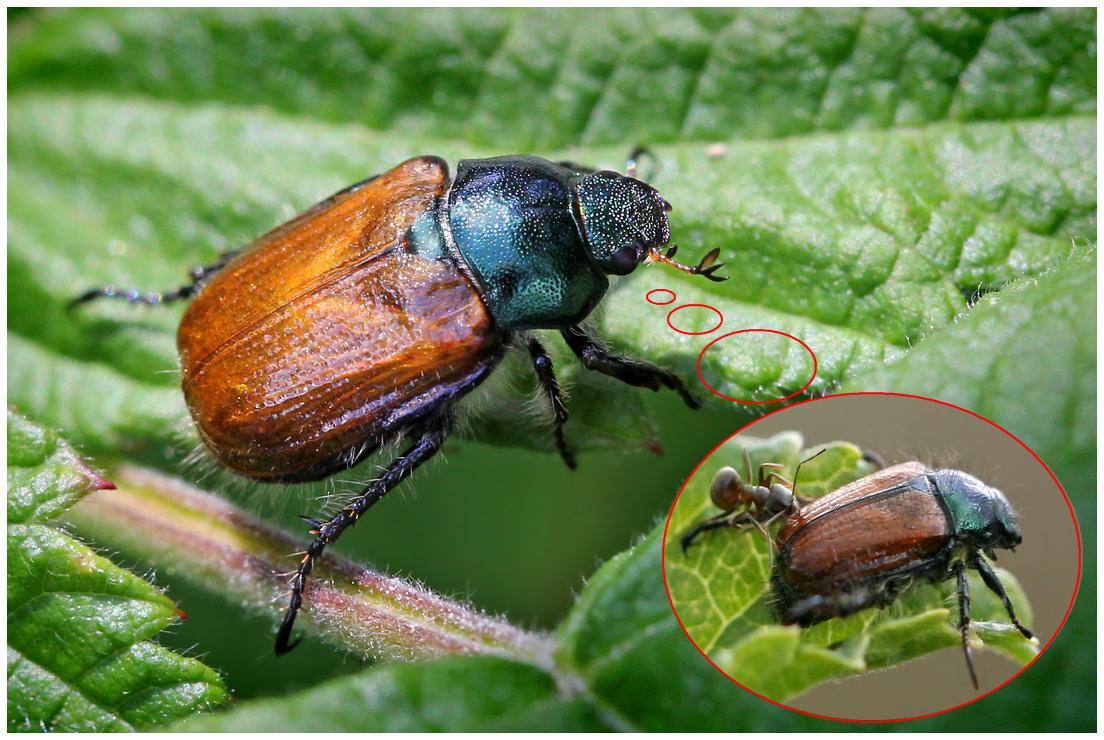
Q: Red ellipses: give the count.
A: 4